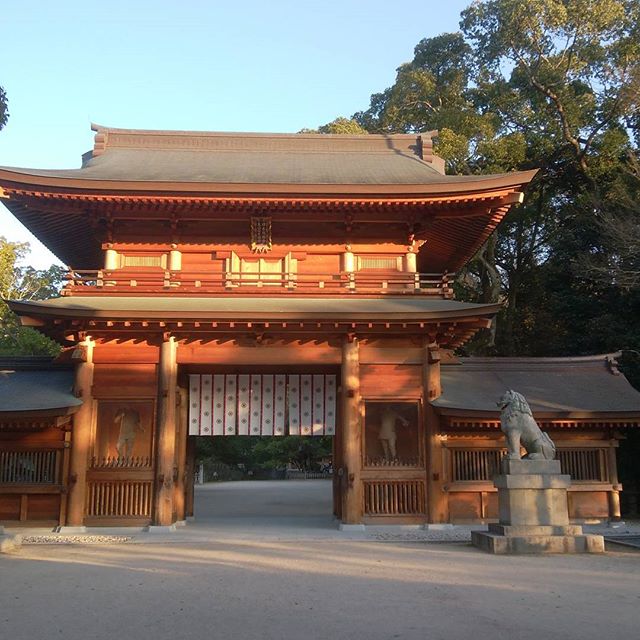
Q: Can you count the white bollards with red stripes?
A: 0